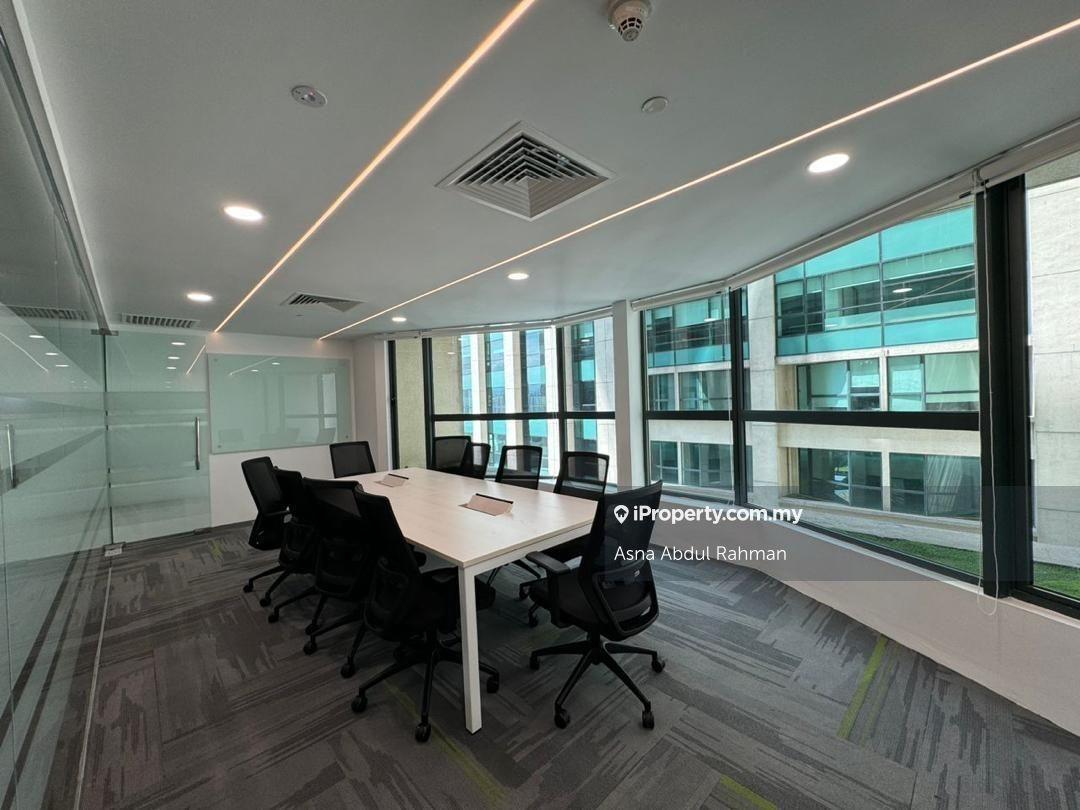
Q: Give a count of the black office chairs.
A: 10